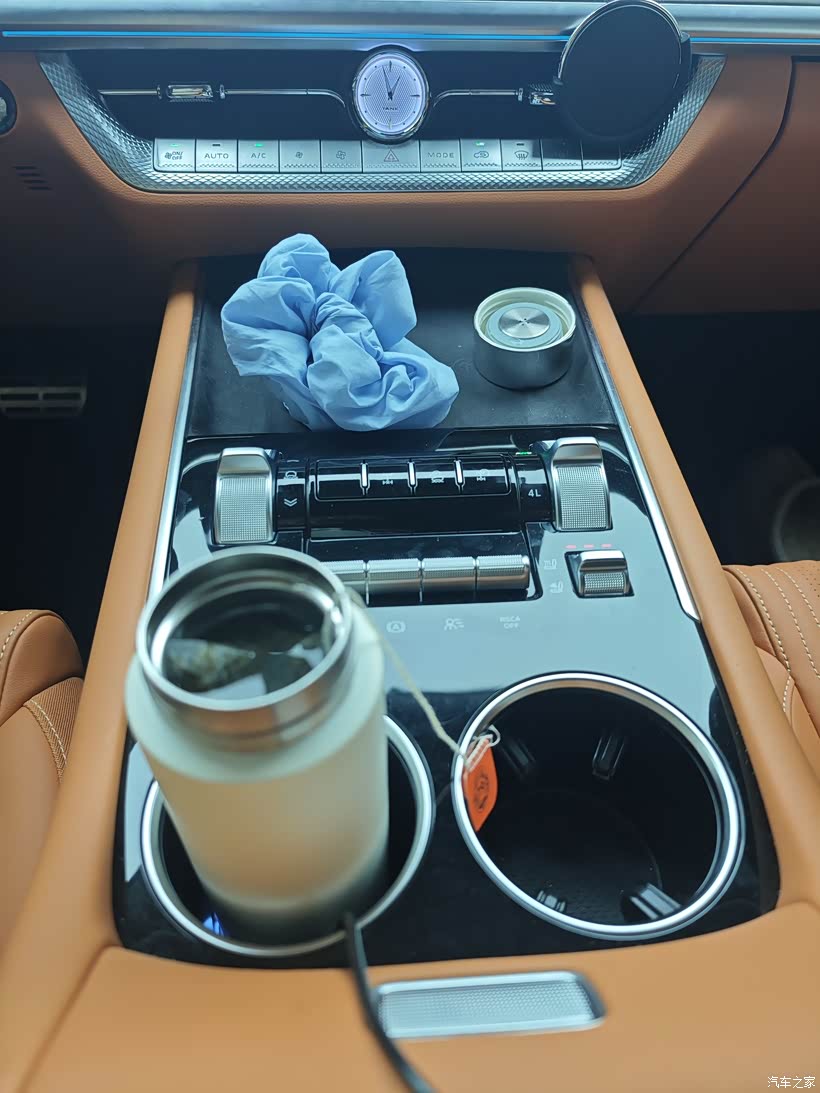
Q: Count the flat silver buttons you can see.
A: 11